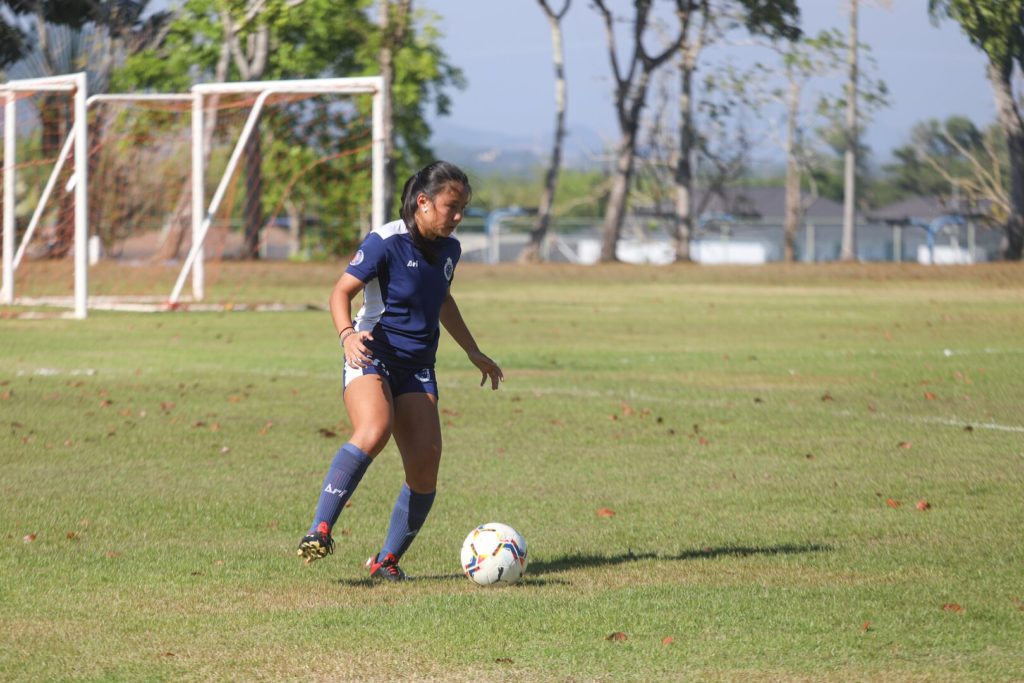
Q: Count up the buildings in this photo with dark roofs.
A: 2